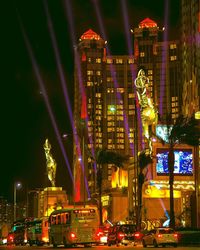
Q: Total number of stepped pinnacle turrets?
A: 2